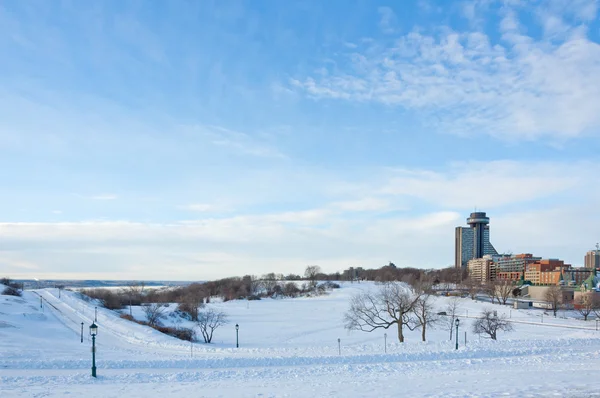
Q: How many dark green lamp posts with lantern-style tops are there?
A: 3